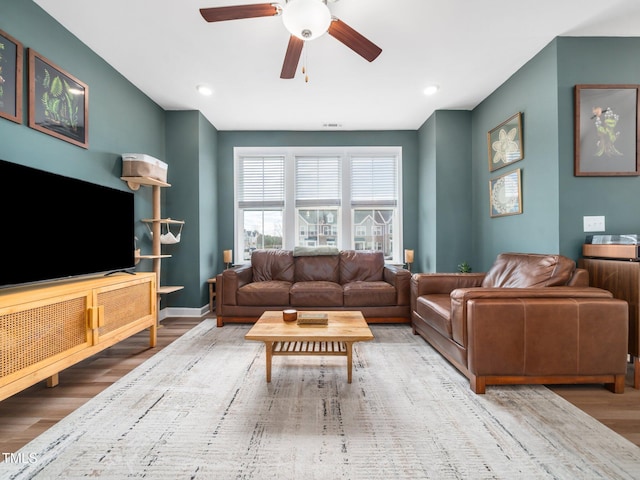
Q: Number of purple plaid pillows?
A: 0